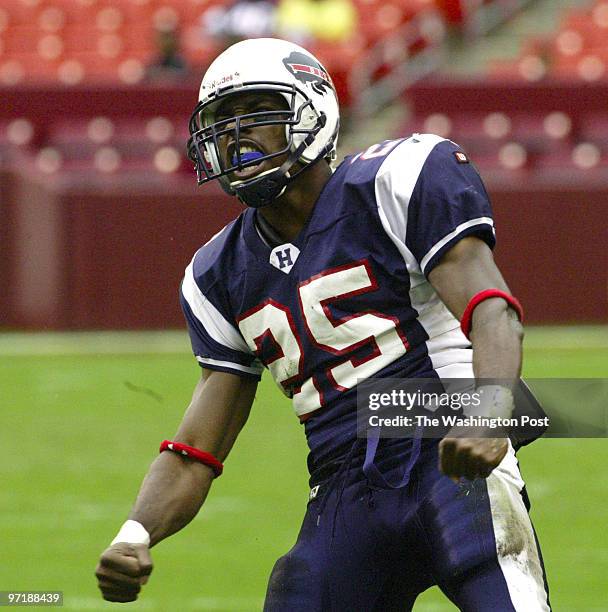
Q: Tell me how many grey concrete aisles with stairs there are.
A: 1